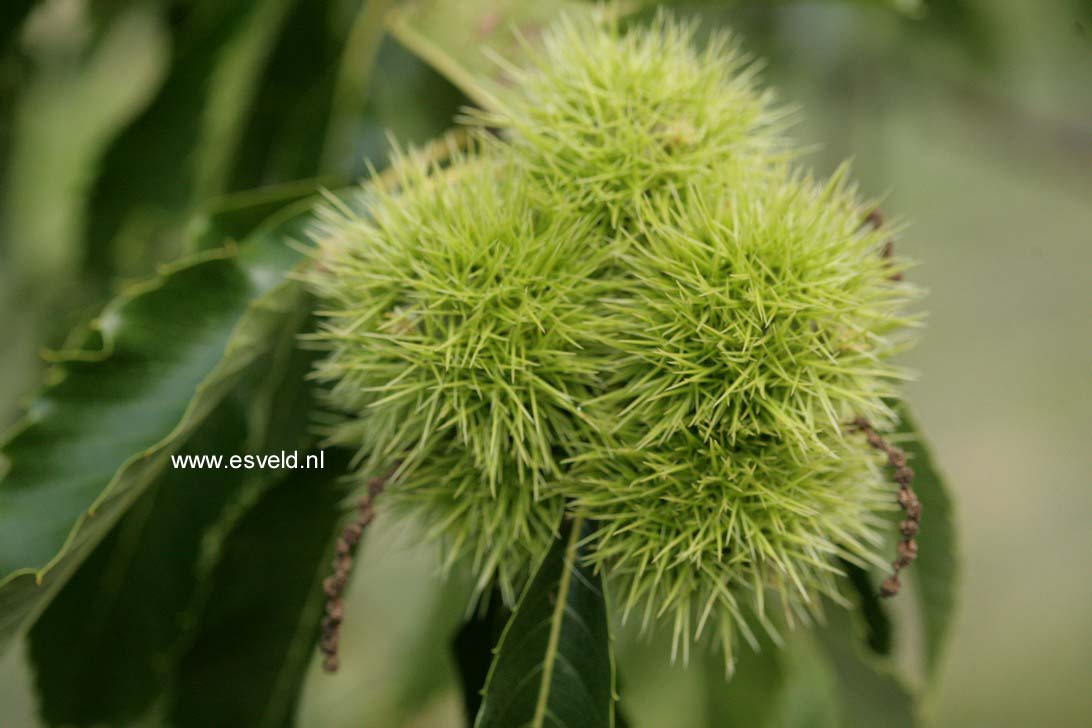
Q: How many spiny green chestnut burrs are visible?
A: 5